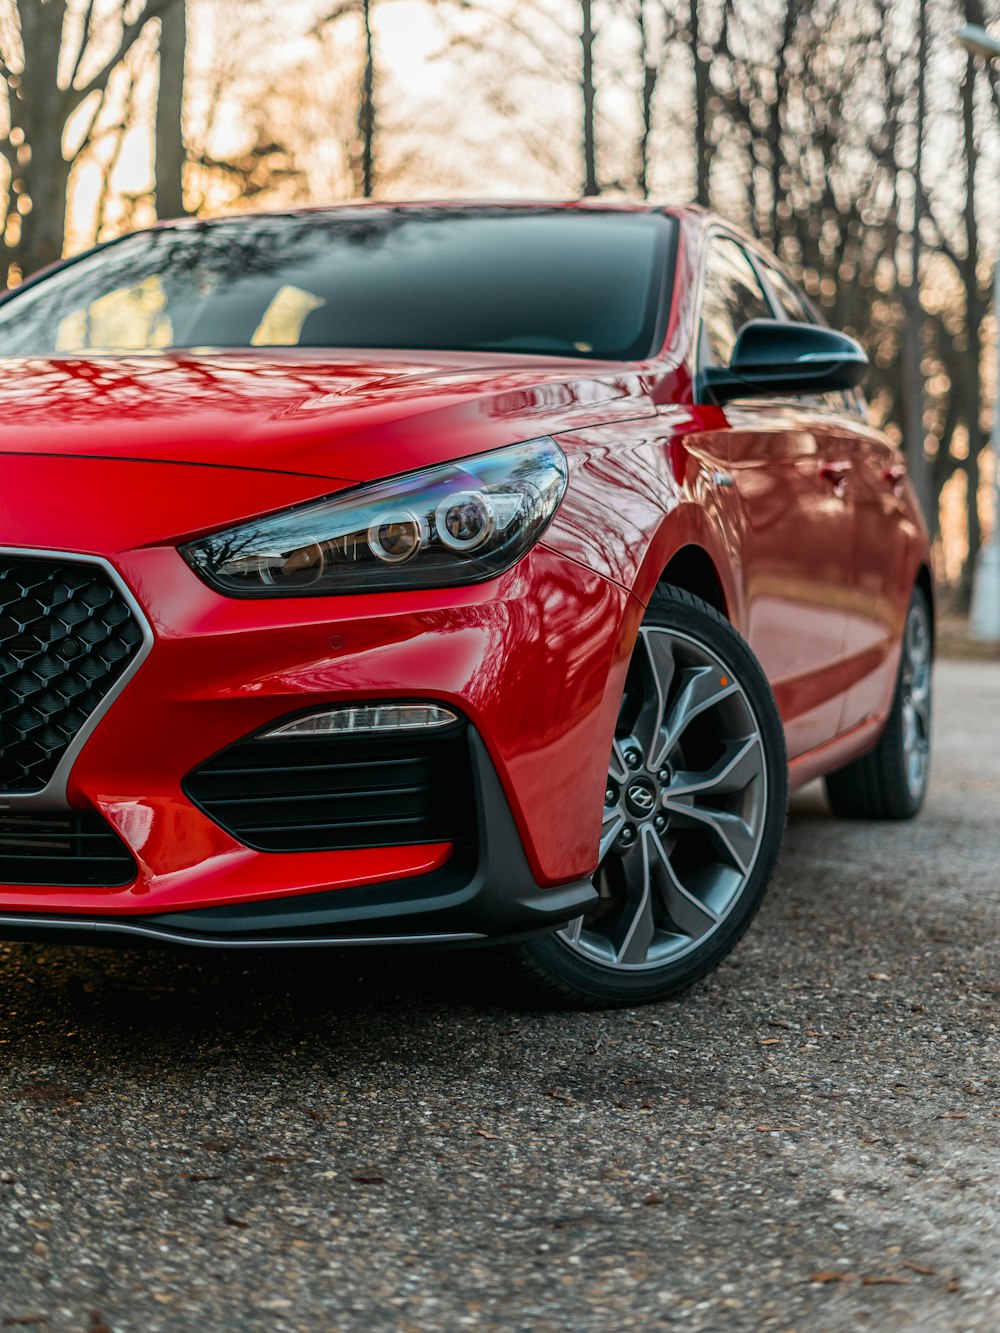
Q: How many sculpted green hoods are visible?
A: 0